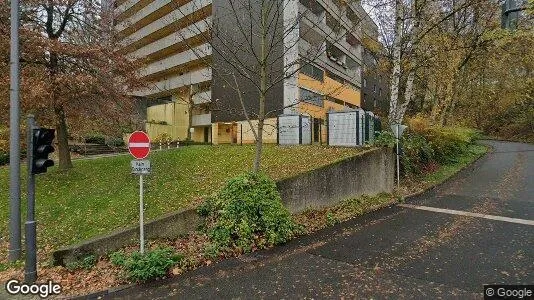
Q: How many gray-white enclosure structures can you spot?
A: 2